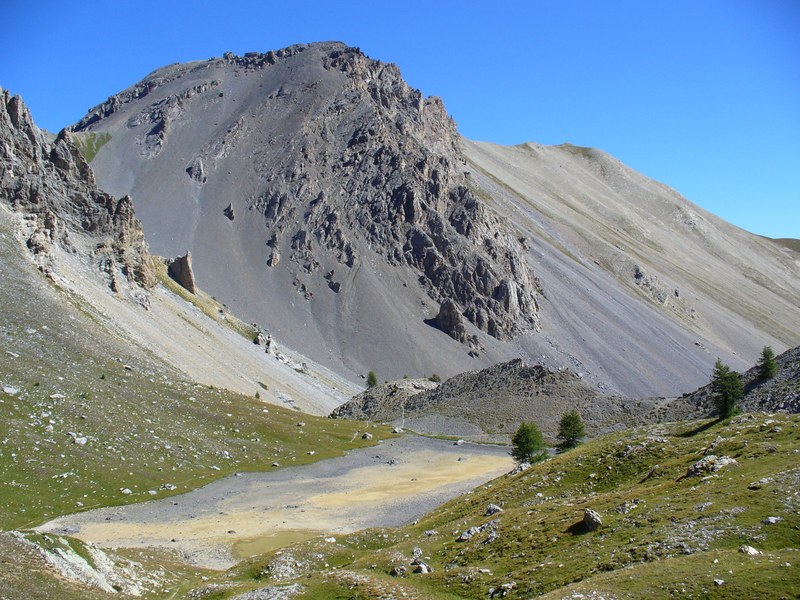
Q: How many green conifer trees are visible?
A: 5